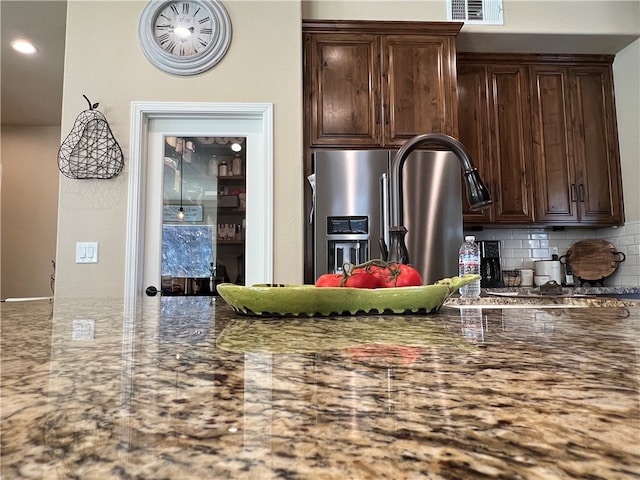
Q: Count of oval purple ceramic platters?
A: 0